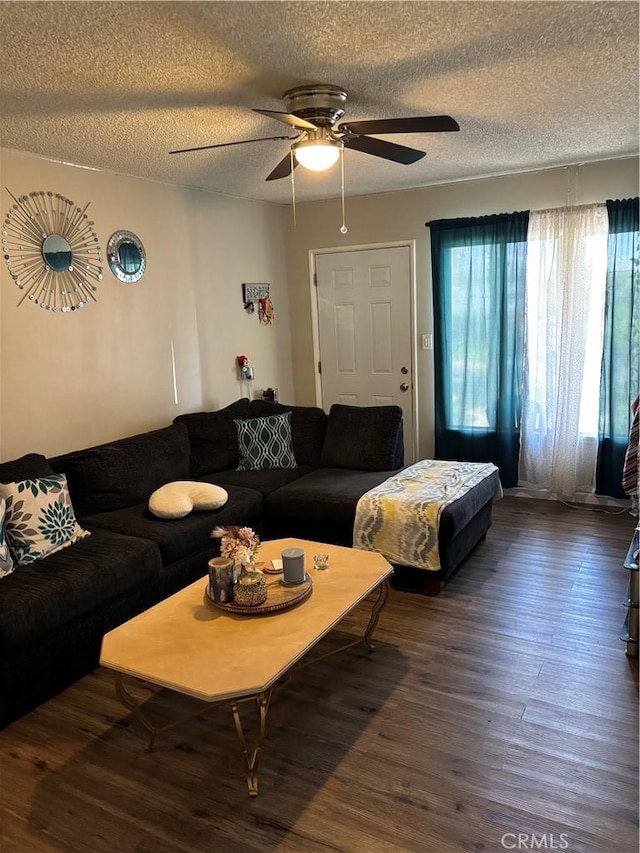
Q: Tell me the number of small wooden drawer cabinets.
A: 0